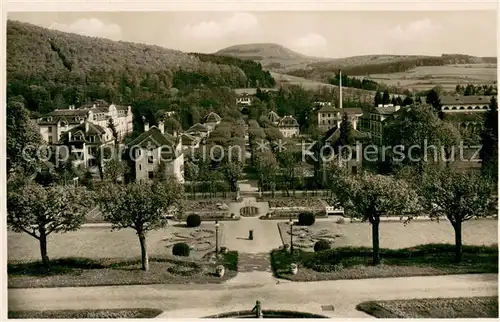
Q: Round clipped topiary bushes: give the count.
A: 4